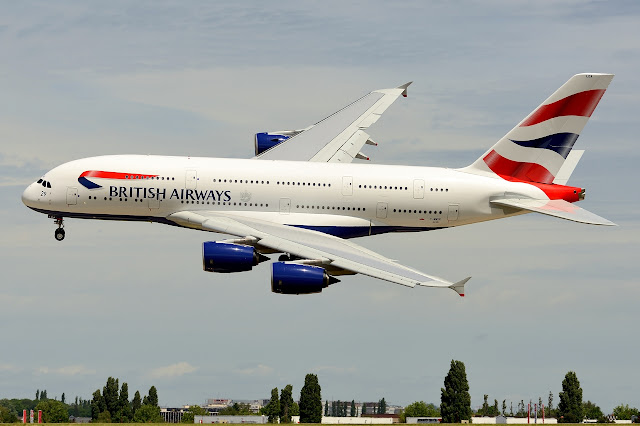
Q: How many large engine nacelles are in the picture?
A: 3